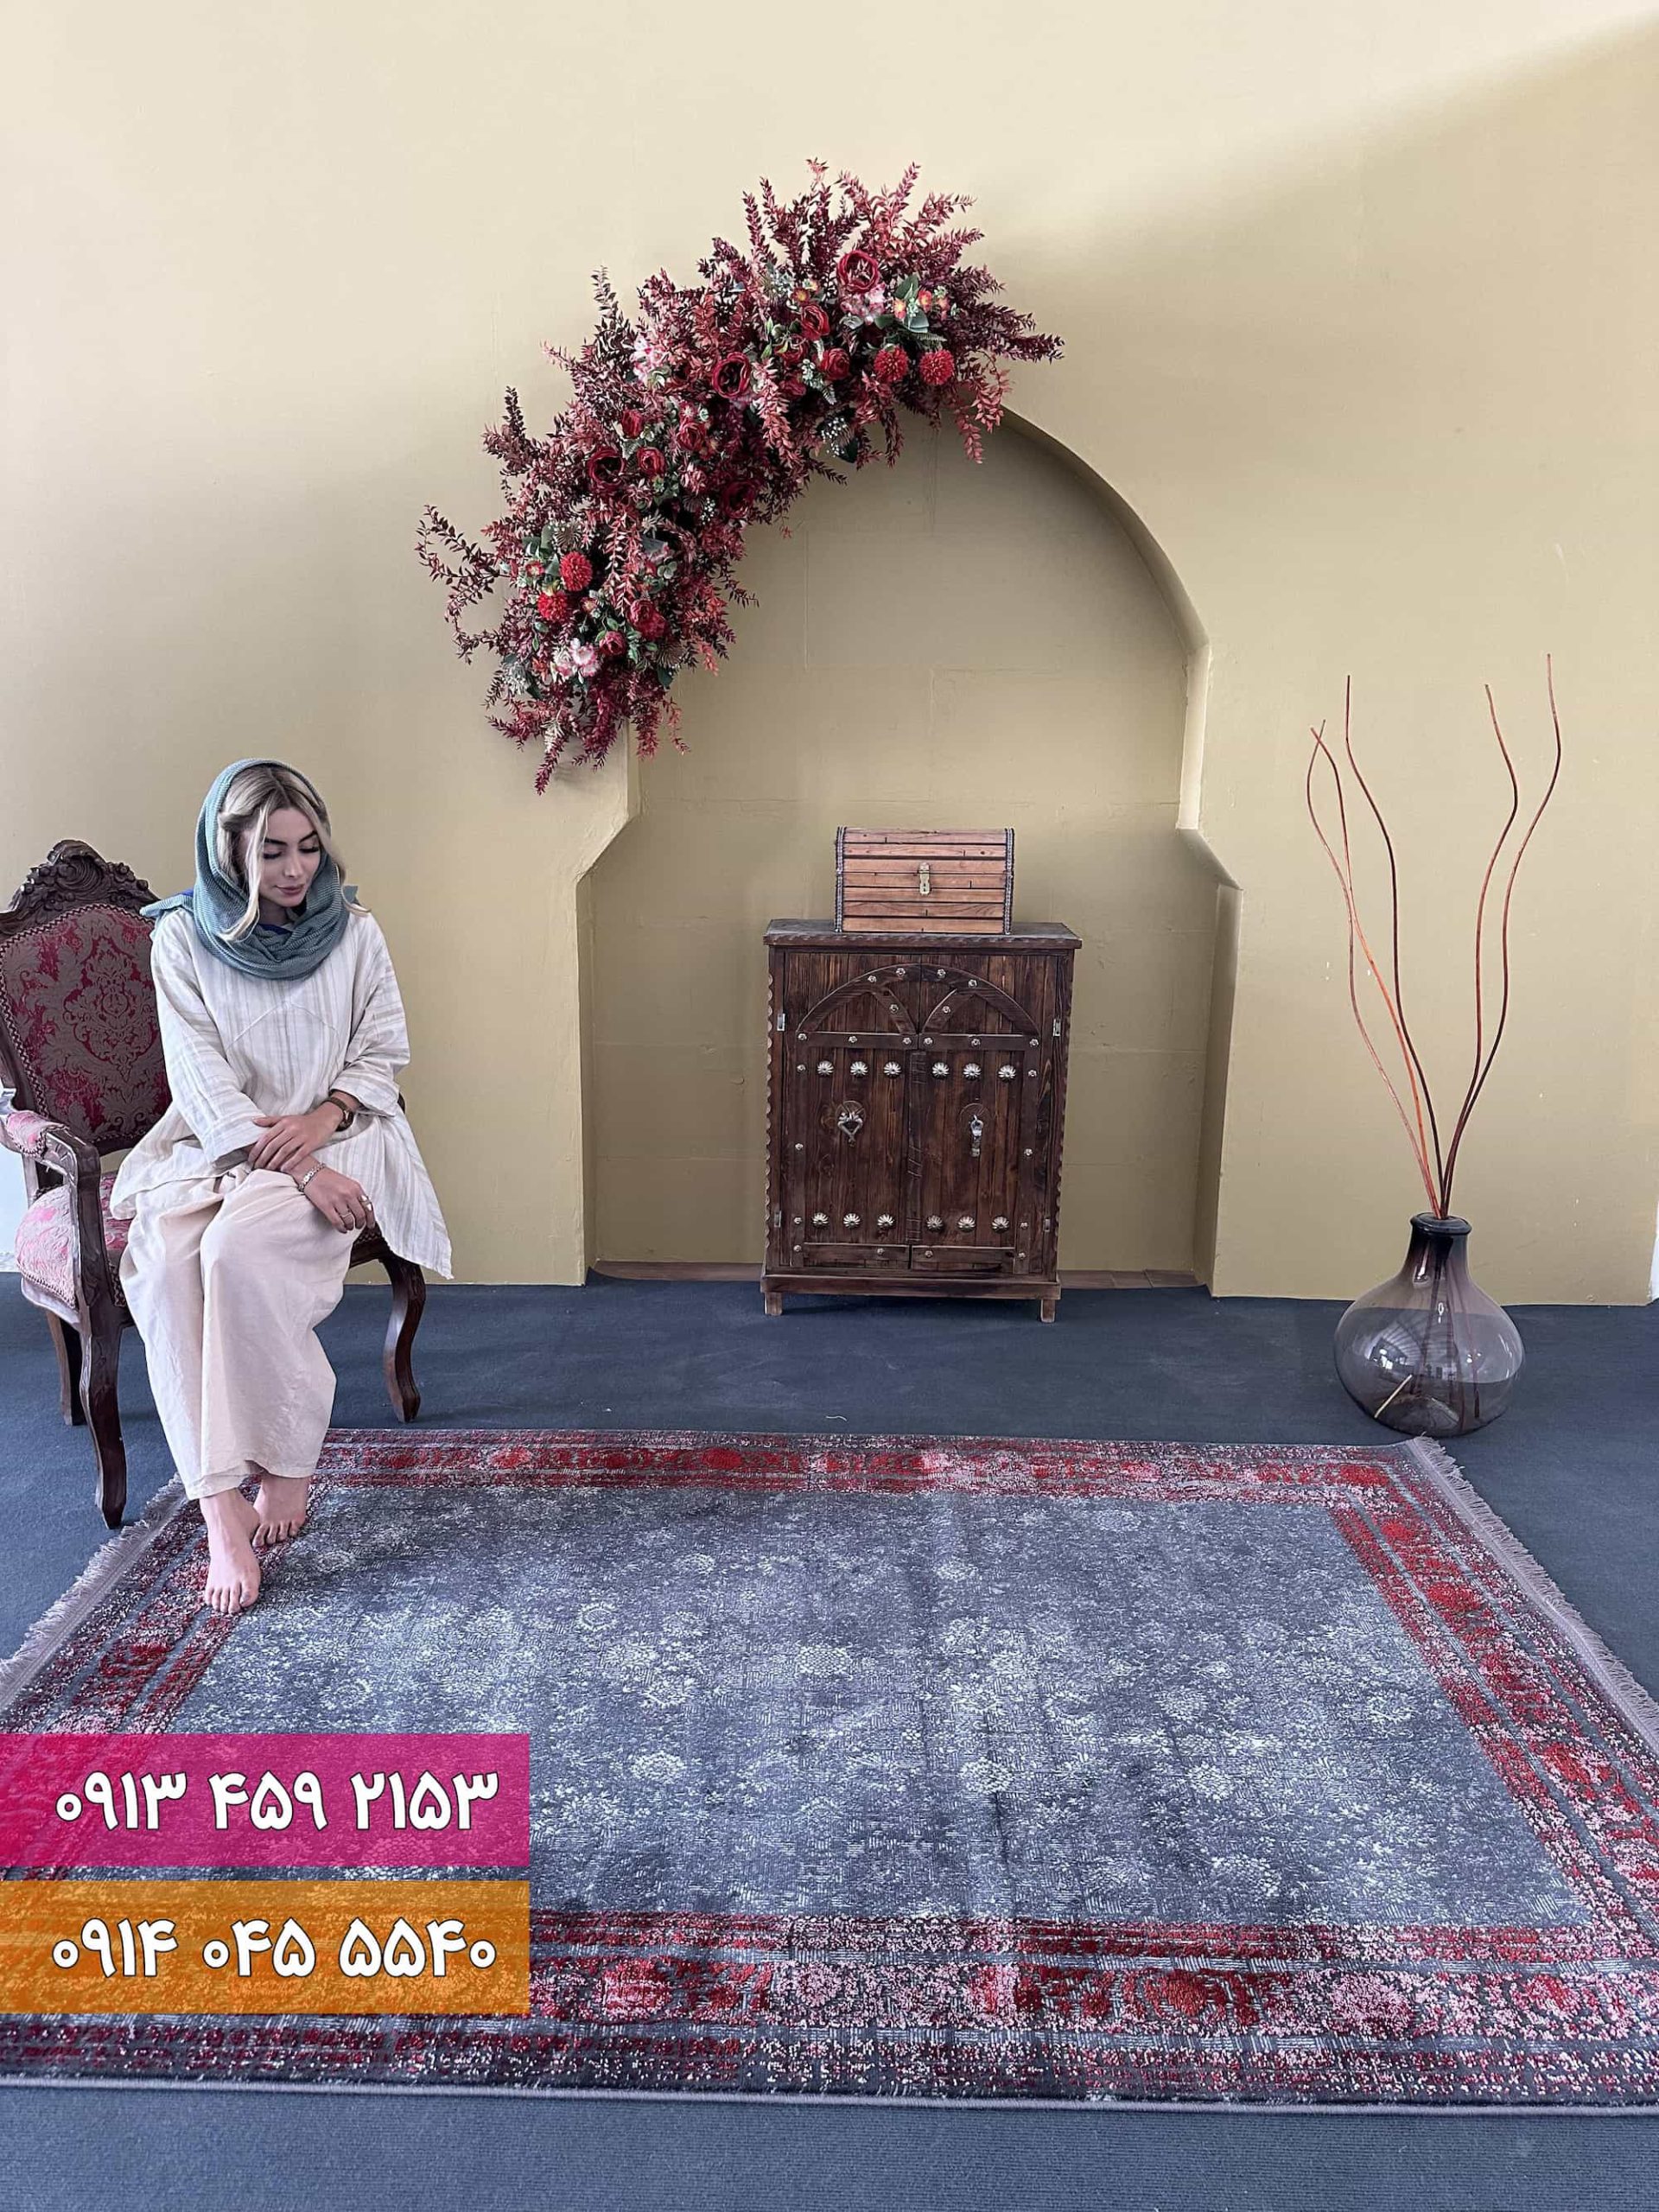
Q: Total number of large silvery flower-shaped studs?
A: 12